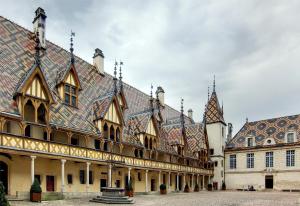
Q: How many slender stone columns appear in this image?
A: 14